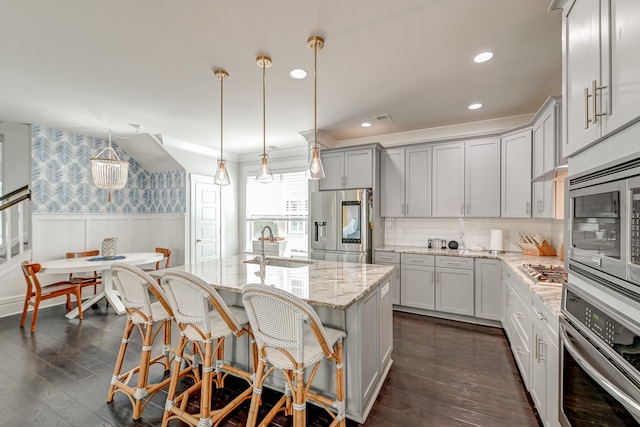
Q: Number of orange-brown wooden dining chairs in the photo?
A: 3